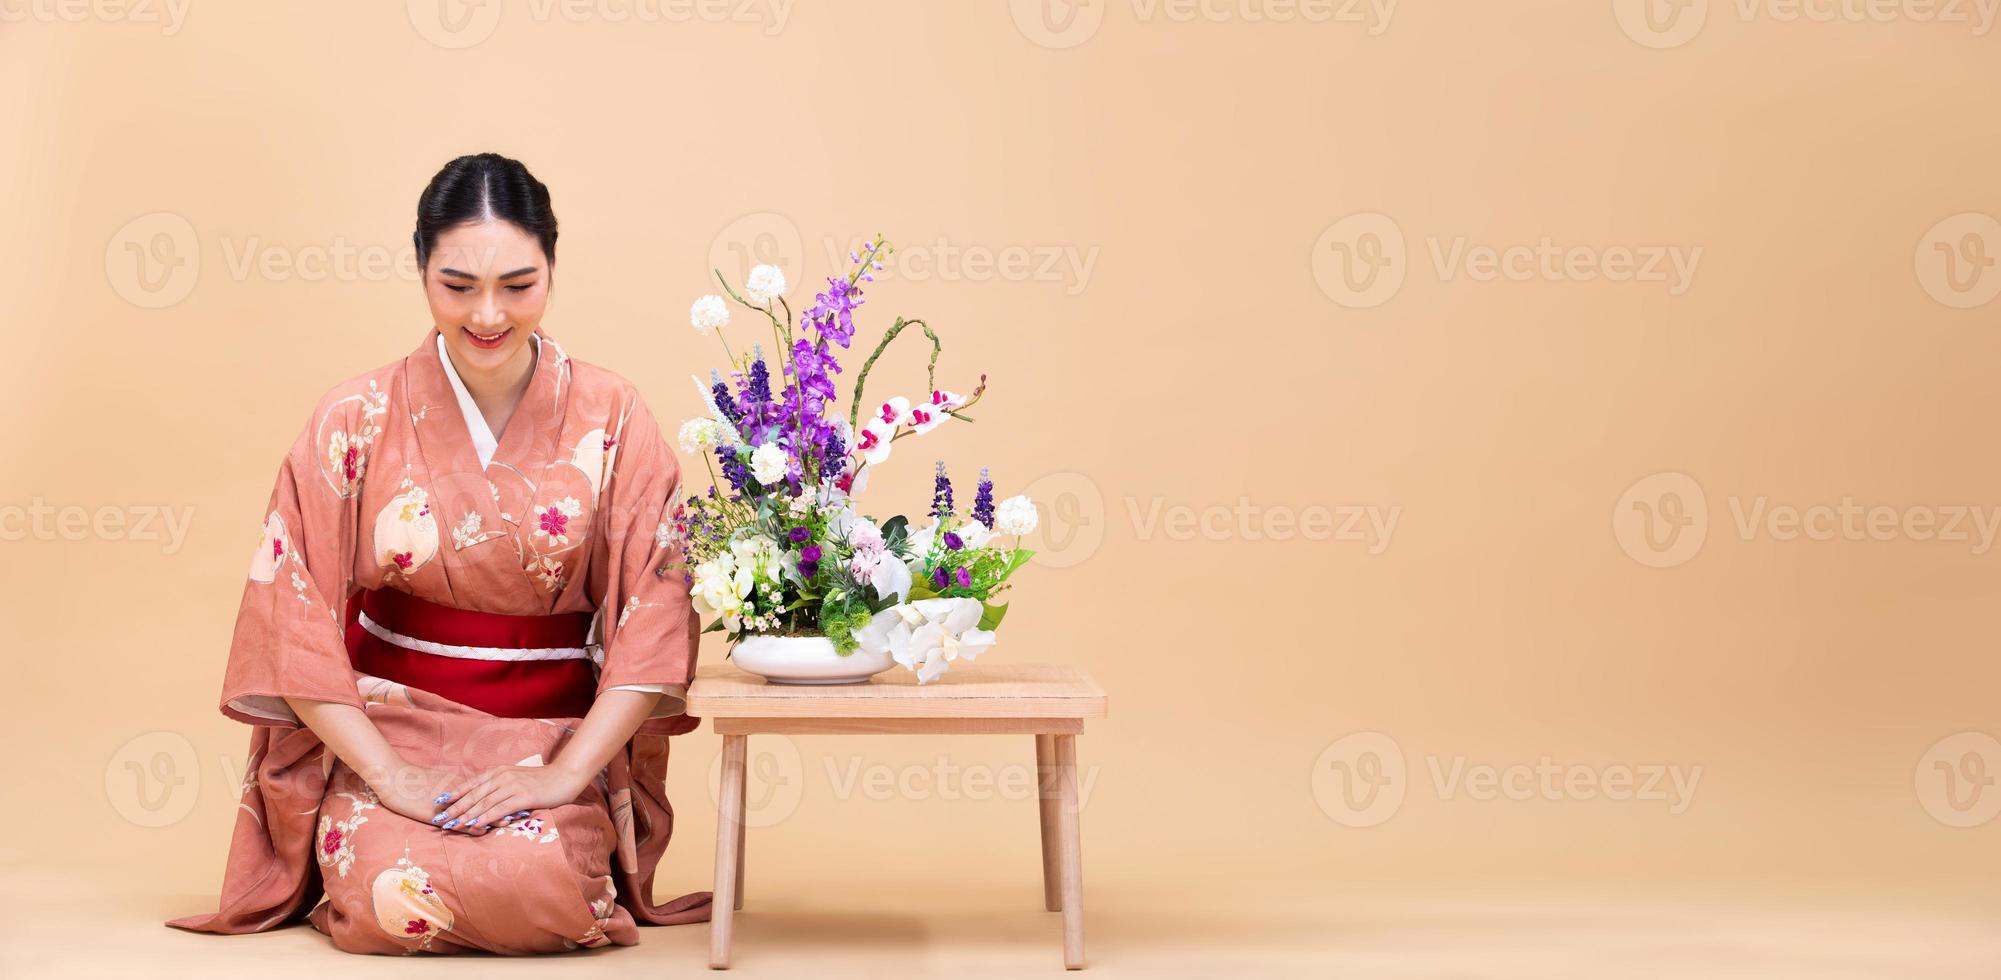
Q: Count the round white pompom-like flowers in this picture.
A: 5